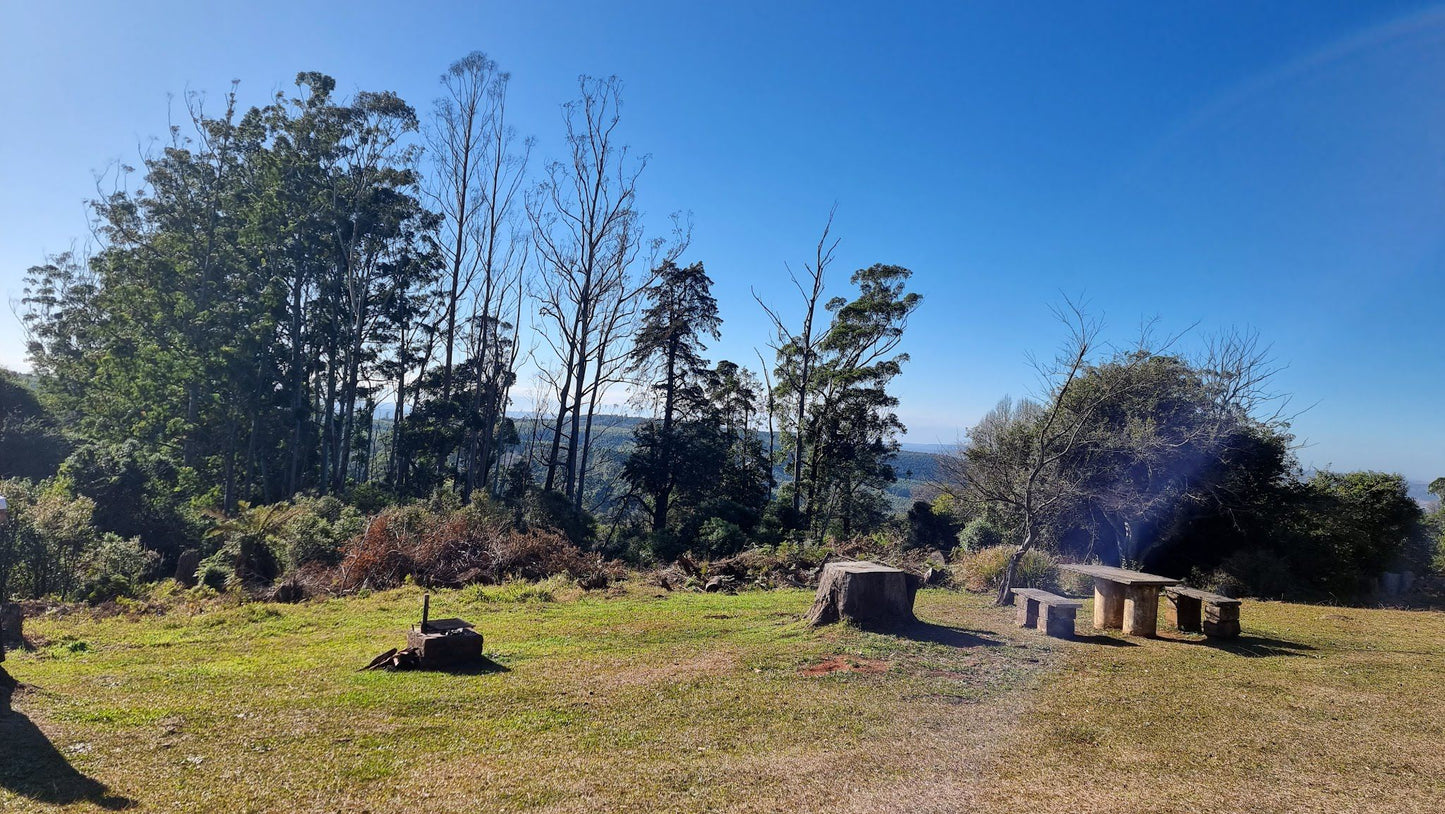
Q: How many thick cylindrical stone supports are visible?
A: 2